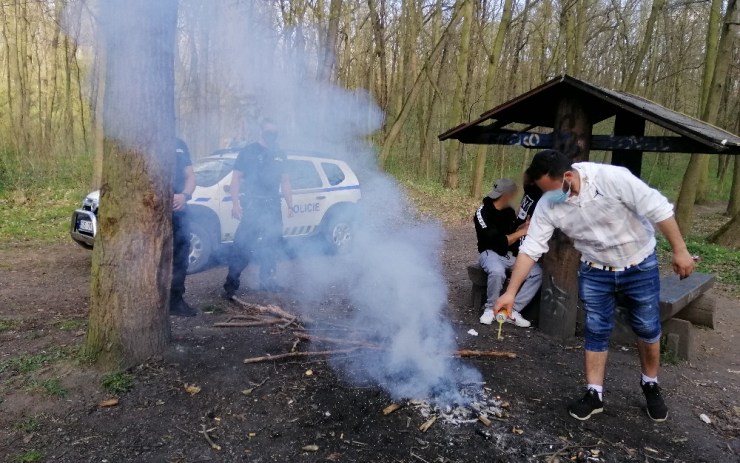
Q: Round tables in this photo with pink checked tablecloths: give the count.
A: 0